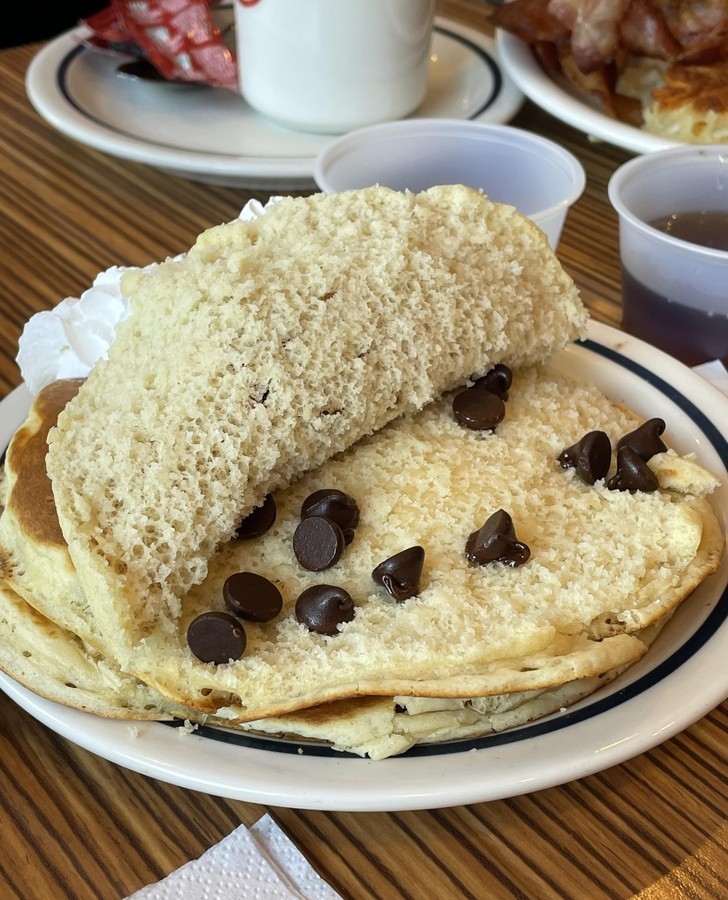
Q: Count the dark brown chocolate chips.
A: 13